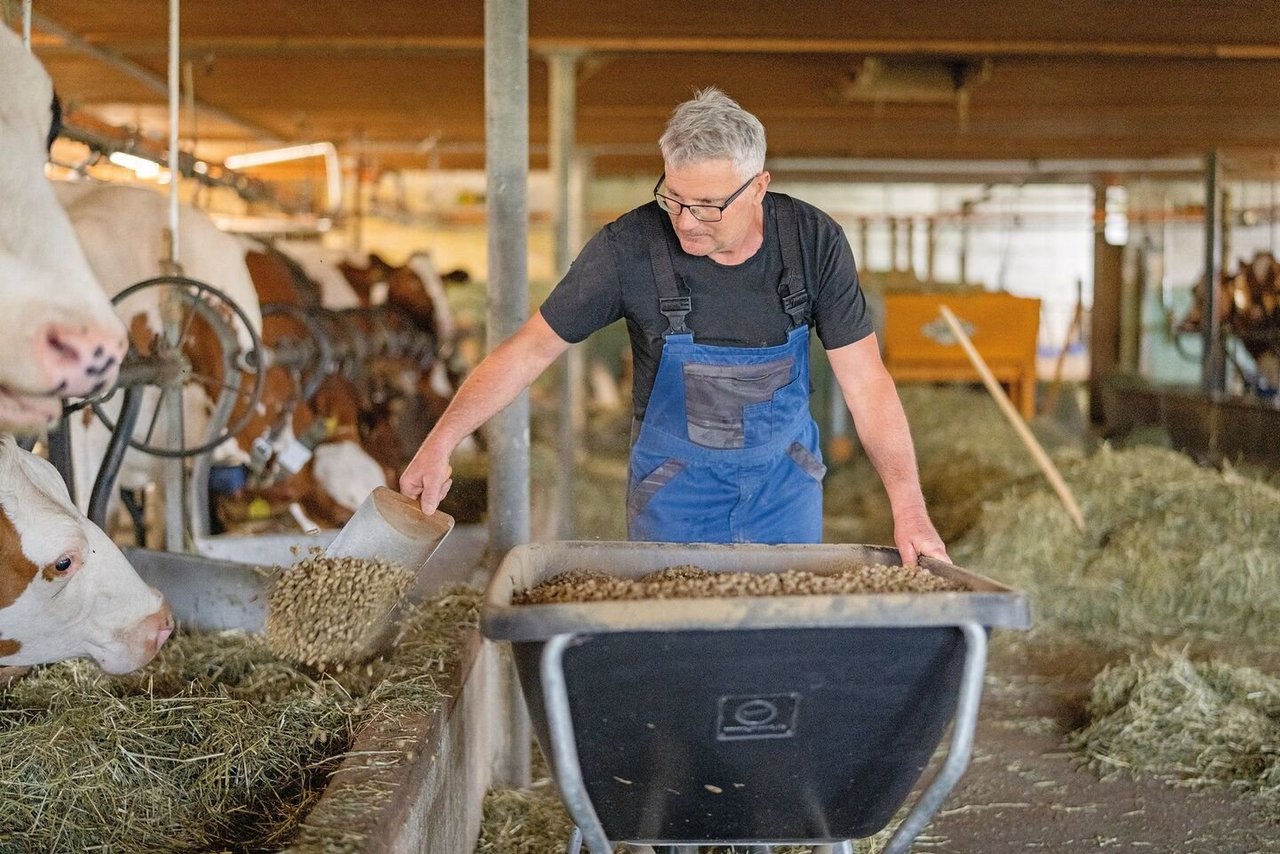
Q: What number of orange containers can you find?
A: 1